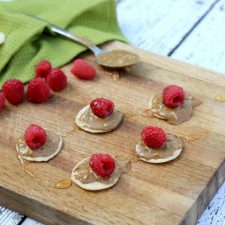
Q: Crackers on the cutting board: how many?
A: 5